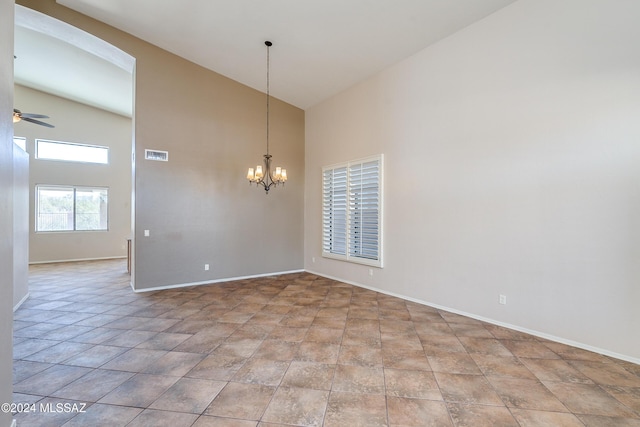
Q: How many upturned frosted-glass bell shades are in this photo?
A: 6